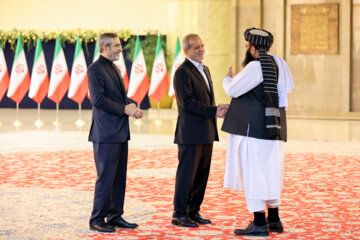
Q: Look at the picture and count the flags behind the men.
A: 10